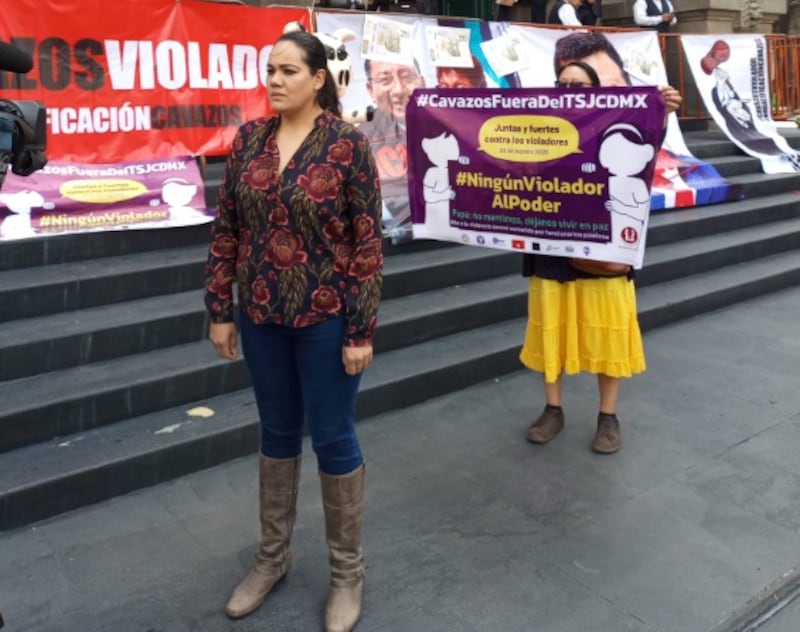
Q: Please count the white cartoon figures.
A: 4